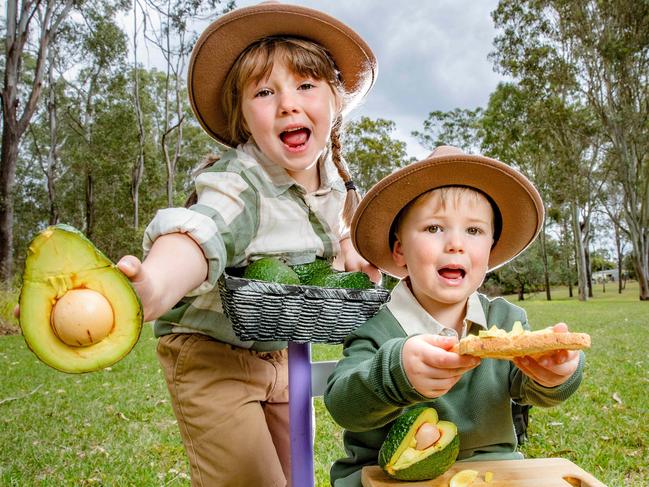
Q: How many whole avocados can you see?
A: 3